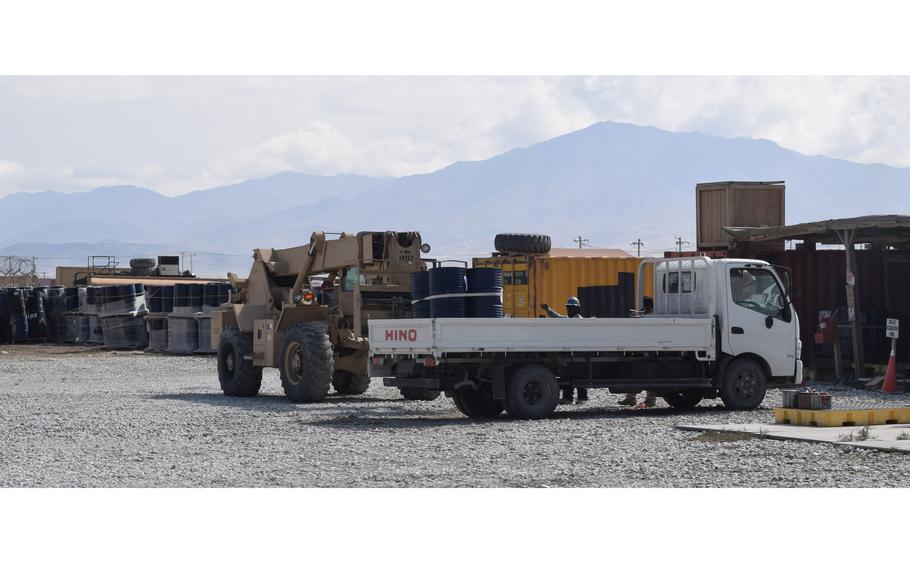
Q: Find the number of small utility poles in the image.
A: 3